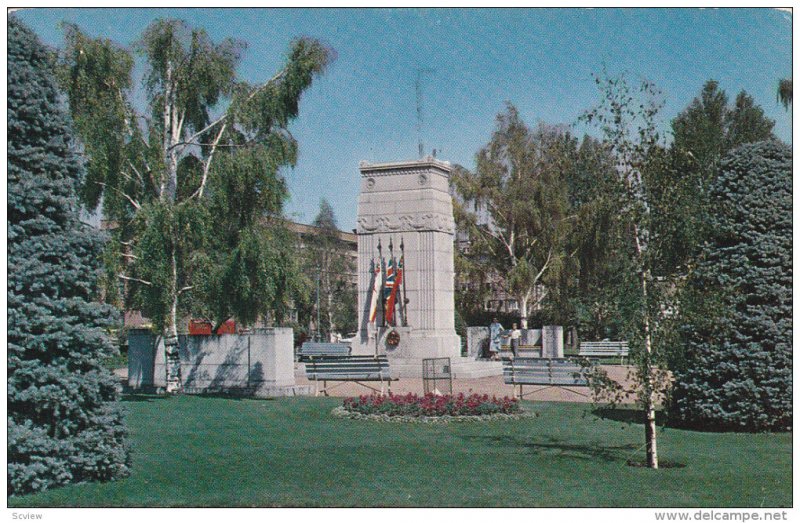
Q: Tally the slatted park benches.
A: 4